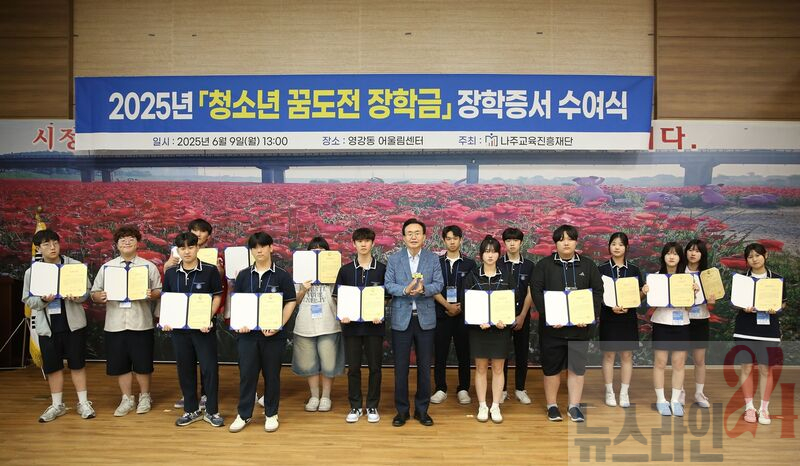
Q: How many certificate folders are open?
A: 14